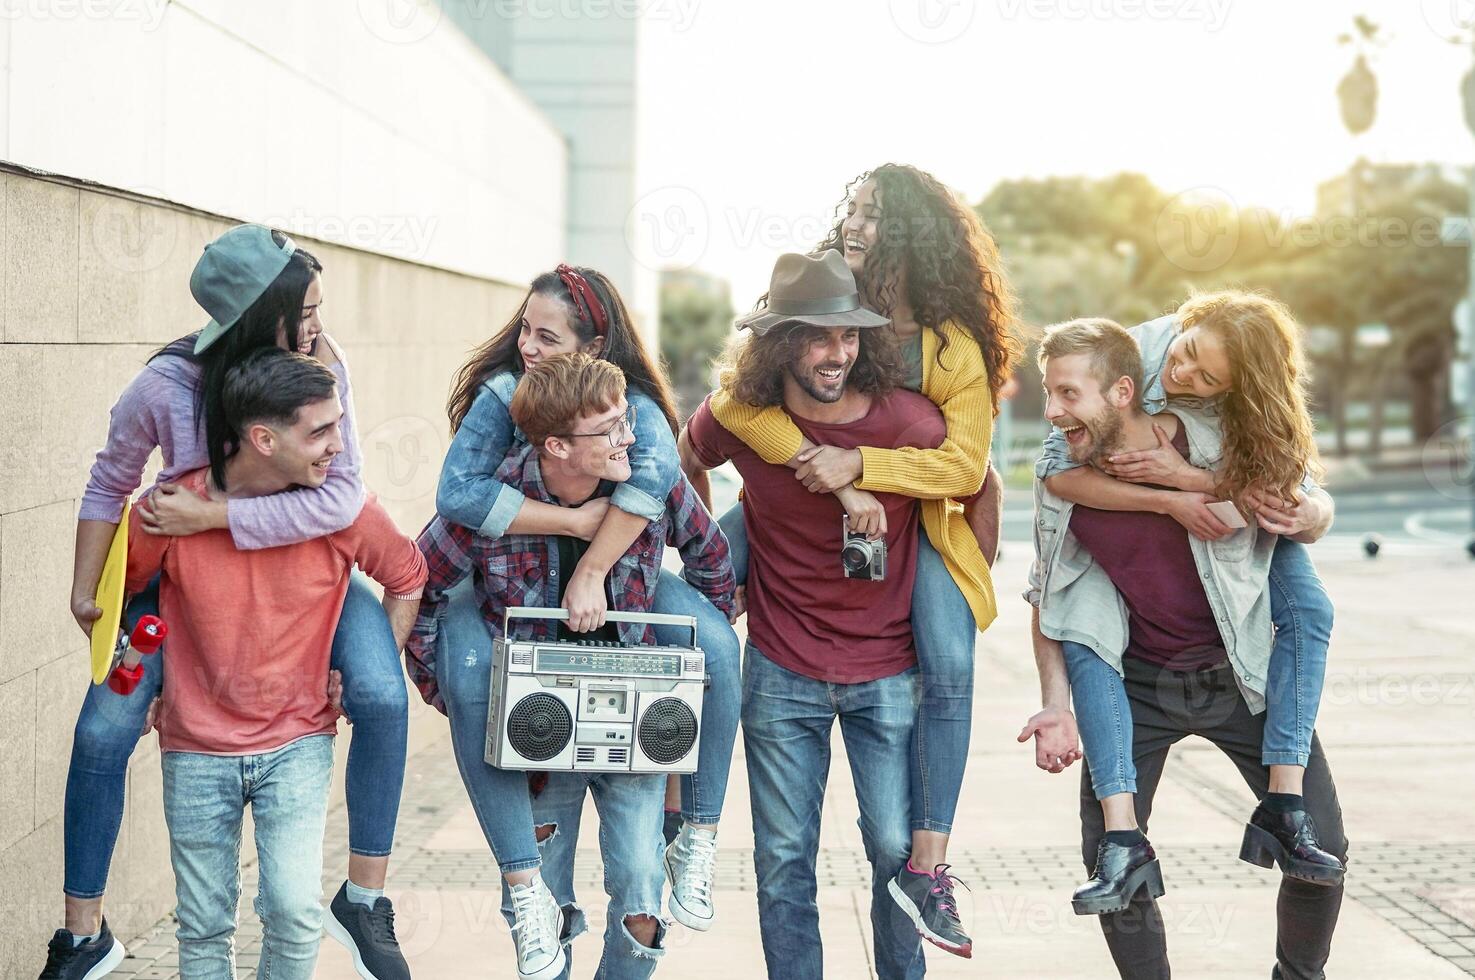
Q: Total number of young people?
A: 8